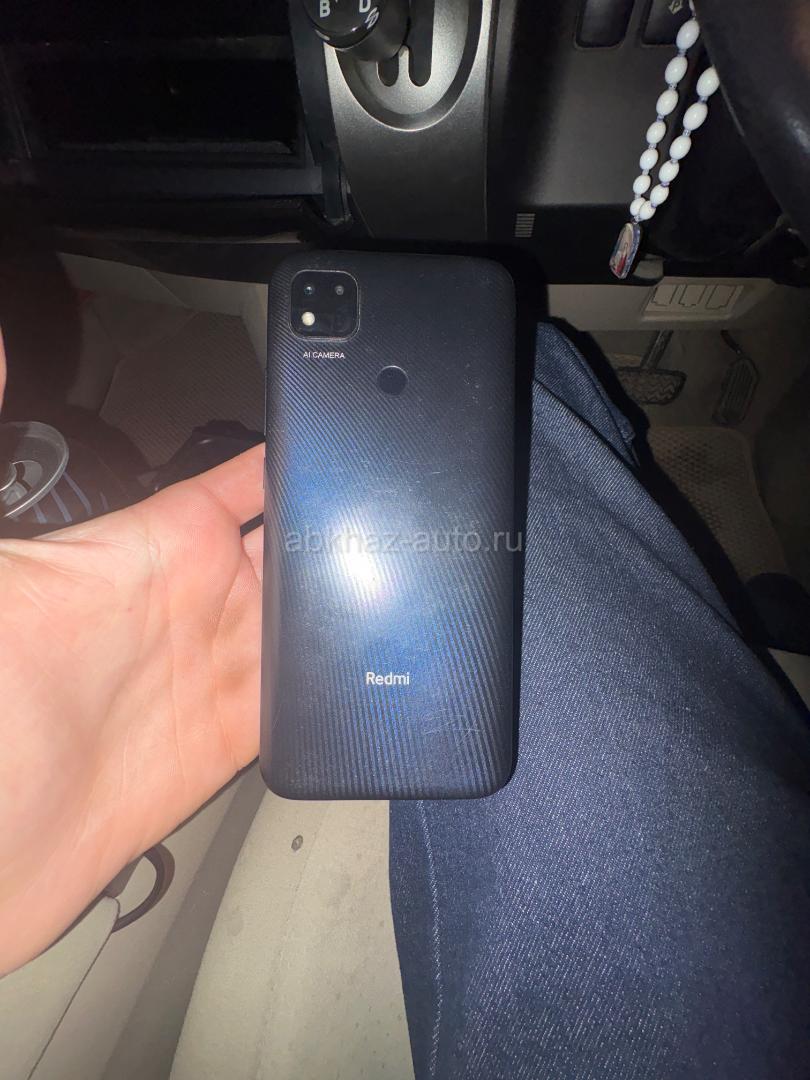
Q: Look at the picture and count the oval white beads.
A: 13